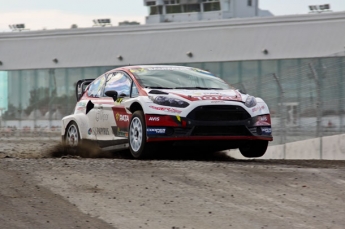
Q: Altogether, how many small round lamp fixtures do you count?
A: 5